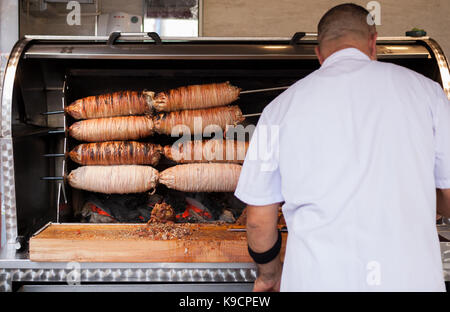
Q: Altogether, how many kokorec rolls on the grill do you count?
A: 8